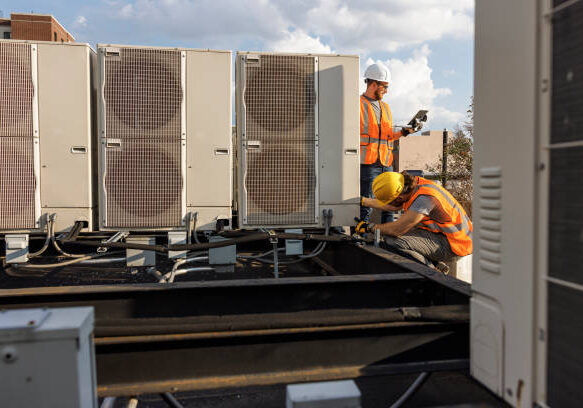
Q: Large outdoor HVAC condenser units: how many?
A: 4